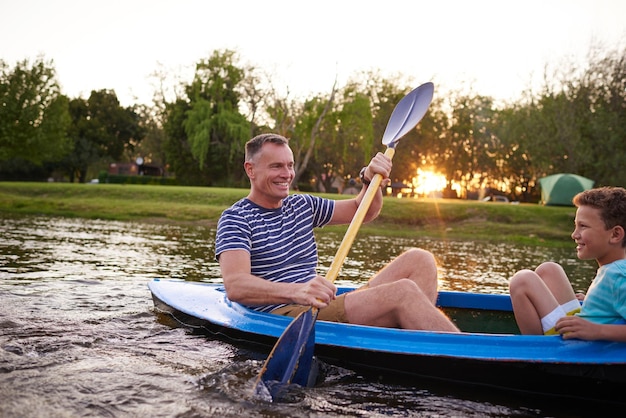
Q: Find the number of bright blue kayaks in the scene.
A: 1